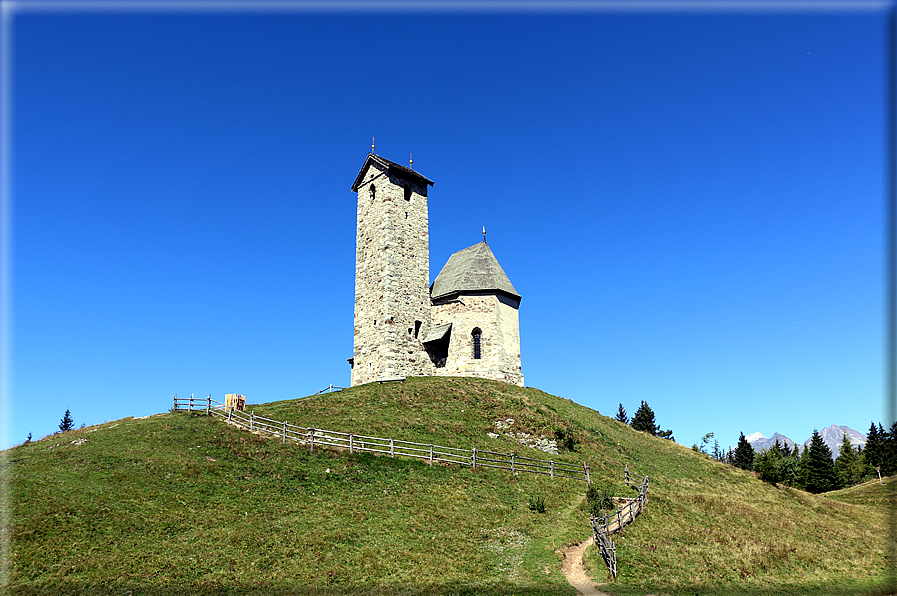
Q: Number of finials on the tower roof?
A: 2